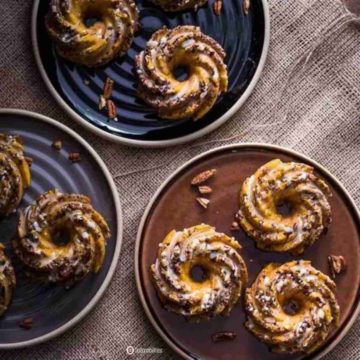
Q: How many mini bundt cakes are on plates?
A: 9